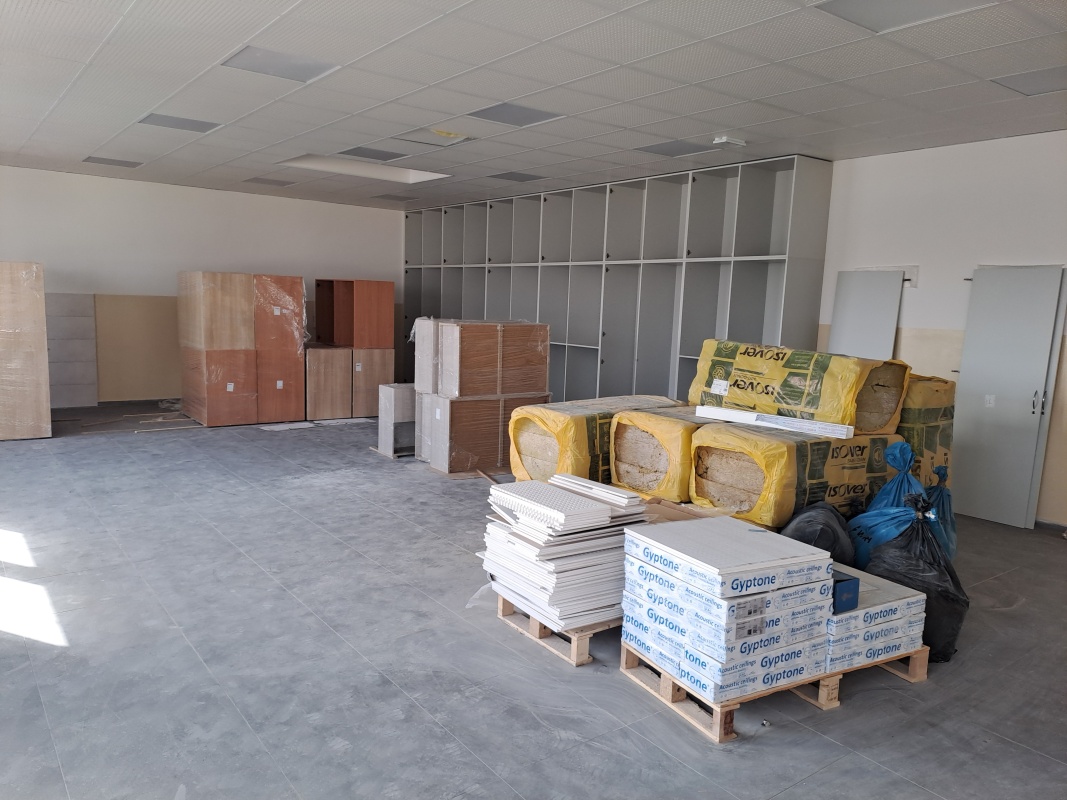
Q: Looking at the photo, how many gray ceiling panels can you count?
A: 11